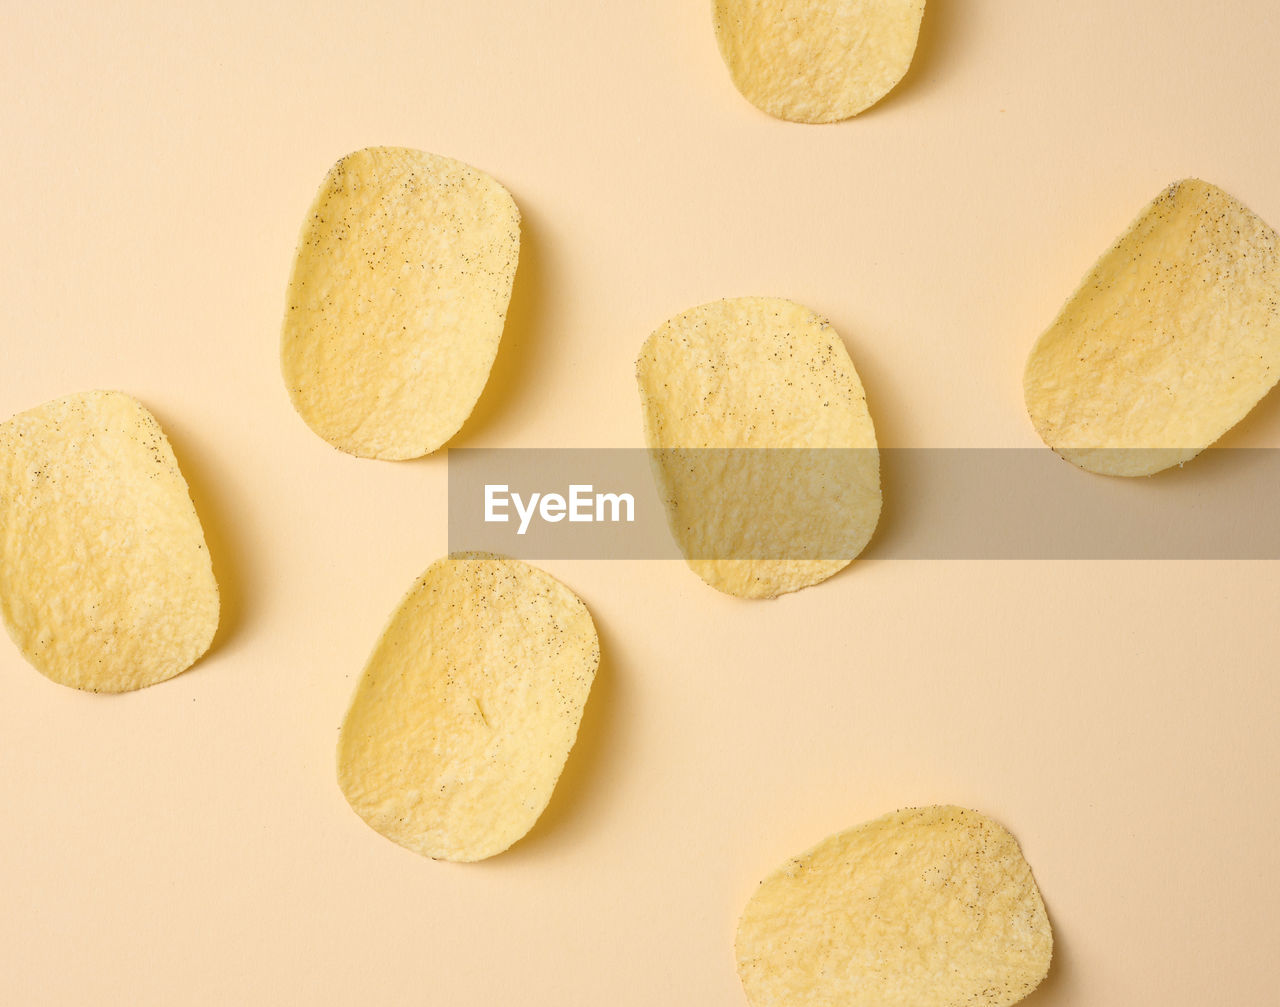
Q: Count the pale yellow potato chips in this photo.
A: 7